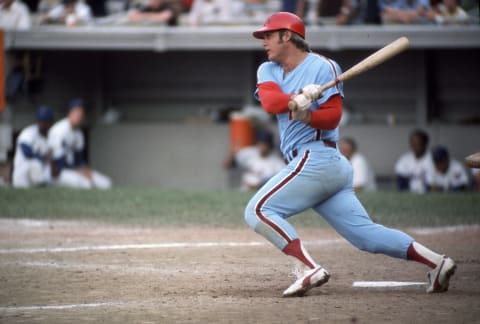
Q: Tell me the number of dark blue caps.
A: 4